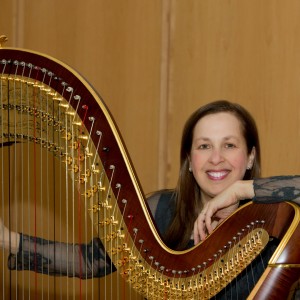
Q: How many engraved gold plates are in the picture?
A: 1